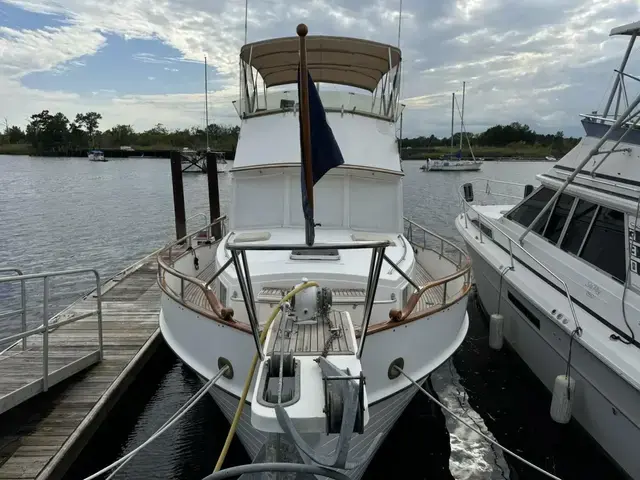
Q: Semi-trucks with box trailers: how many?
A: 0